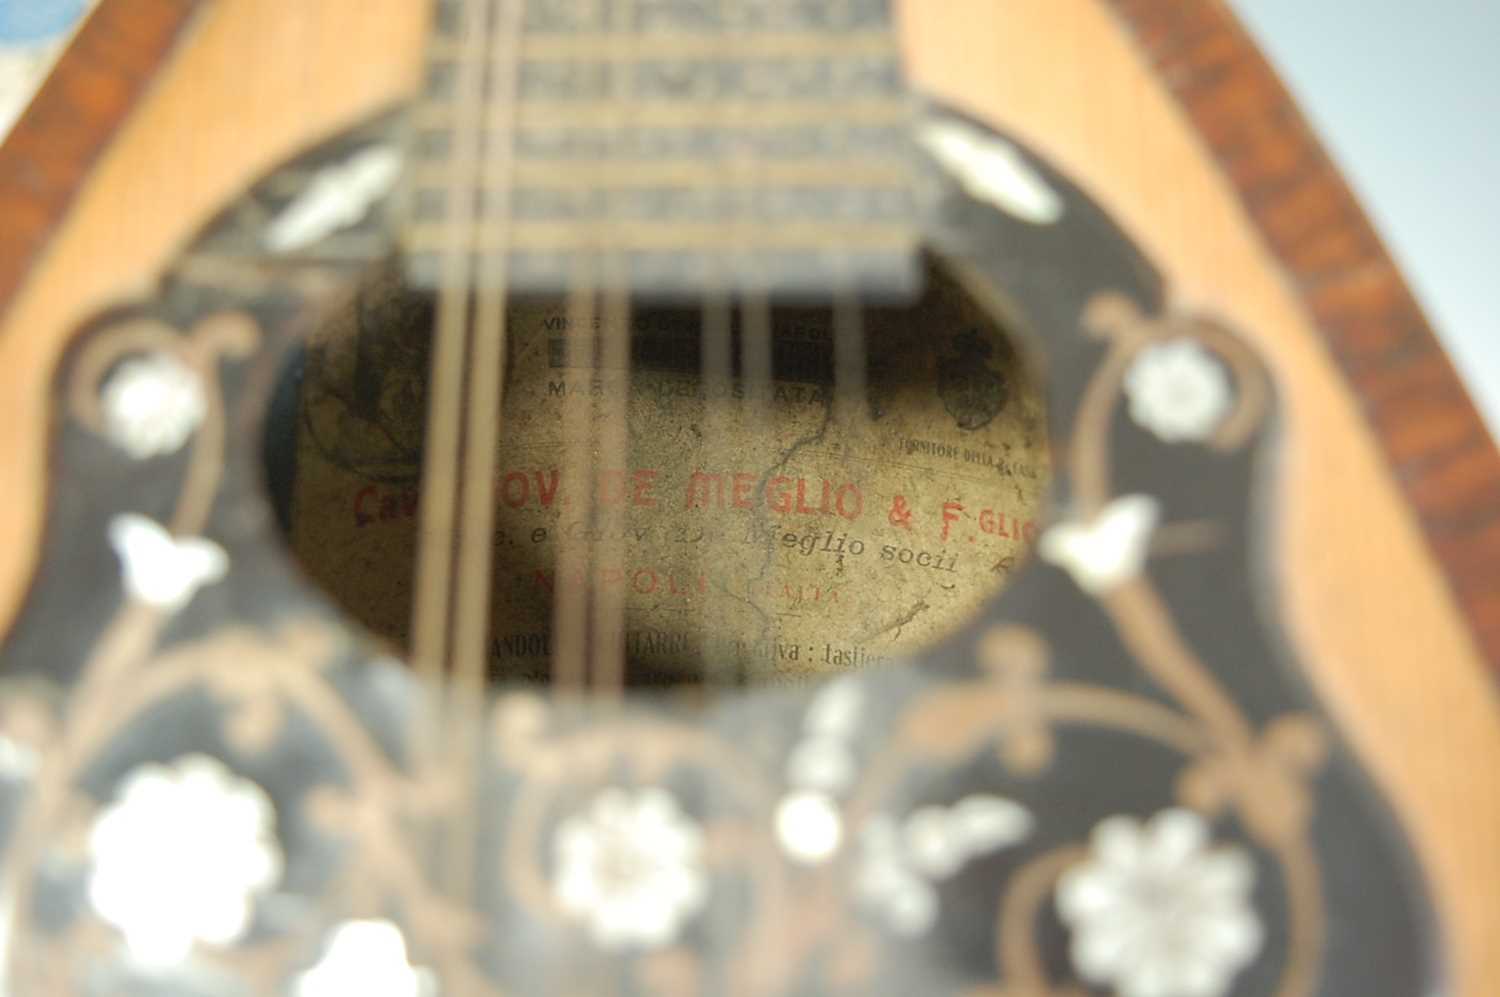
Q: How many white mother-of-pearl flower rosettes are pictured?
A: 5